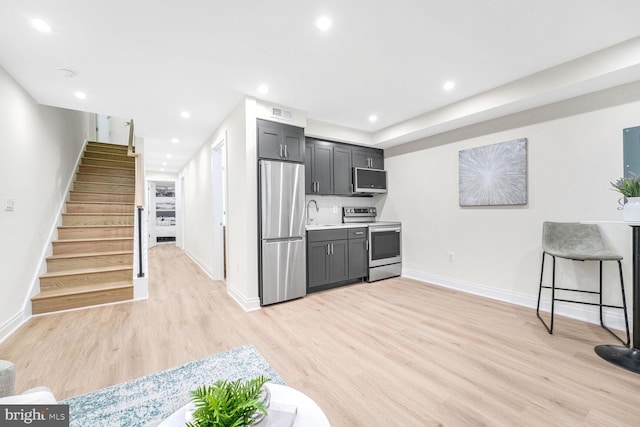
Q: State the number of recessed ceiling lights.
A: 11